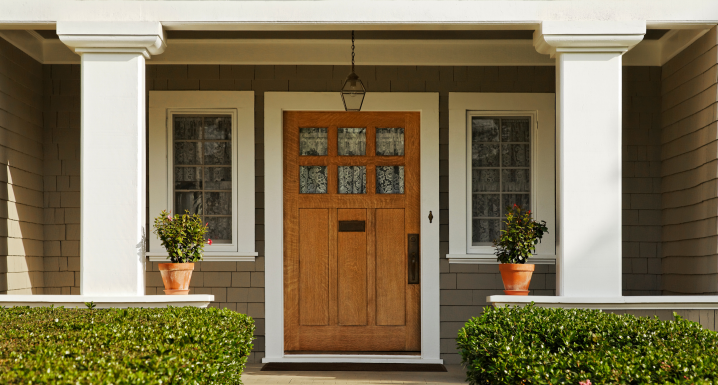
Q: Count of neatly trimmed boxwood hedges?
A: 2